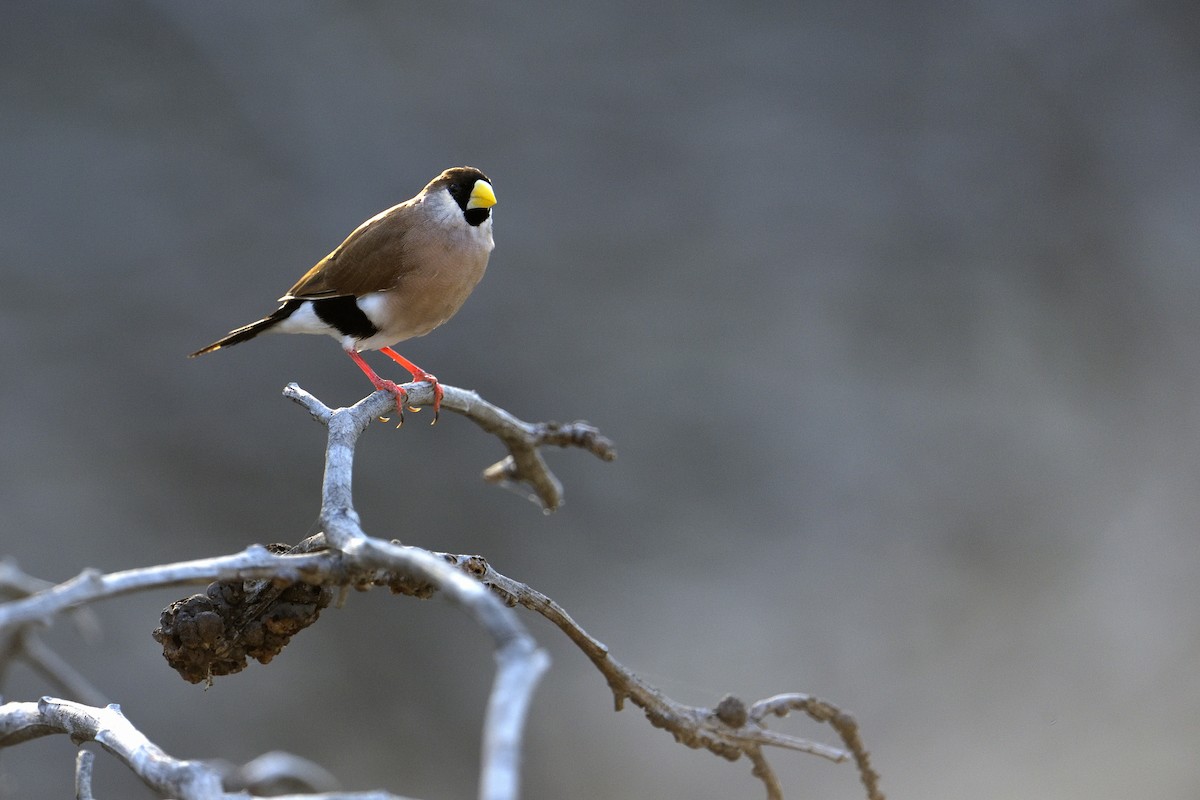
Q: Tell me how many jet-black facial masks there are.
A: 1